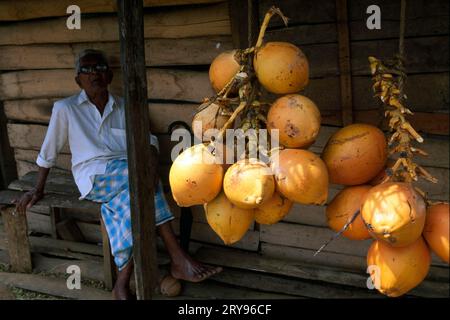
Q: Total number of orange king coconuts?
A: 14